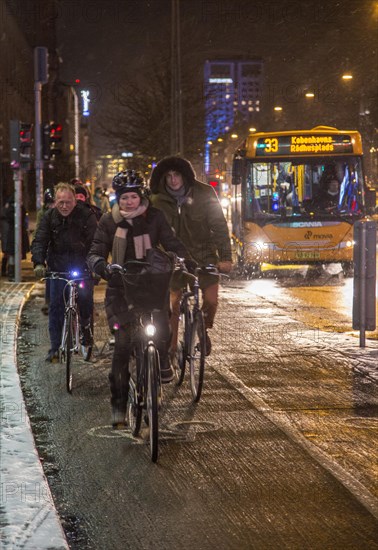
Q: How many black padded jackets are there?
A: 2